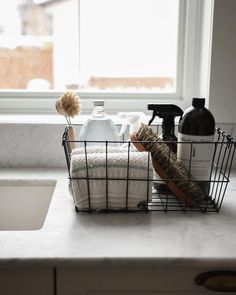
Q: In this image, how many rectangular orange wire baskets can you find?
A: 0